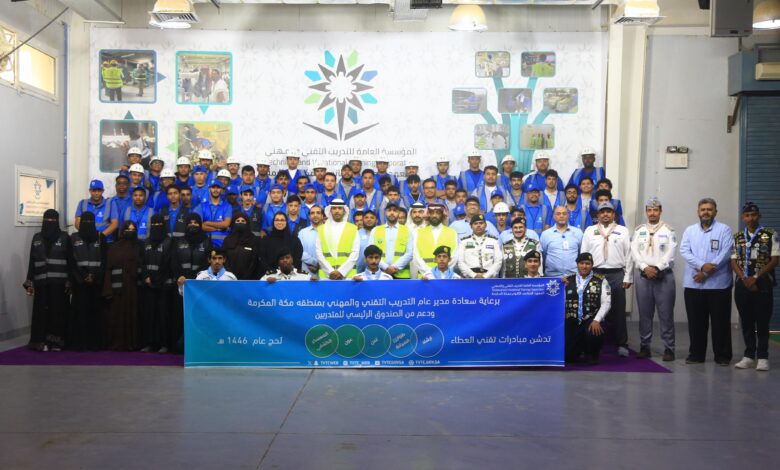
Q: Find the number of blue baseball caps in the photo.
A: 11